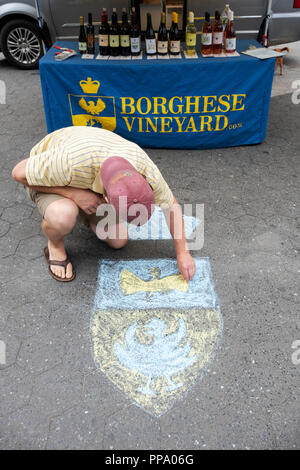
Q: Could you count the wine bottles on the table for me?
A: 13